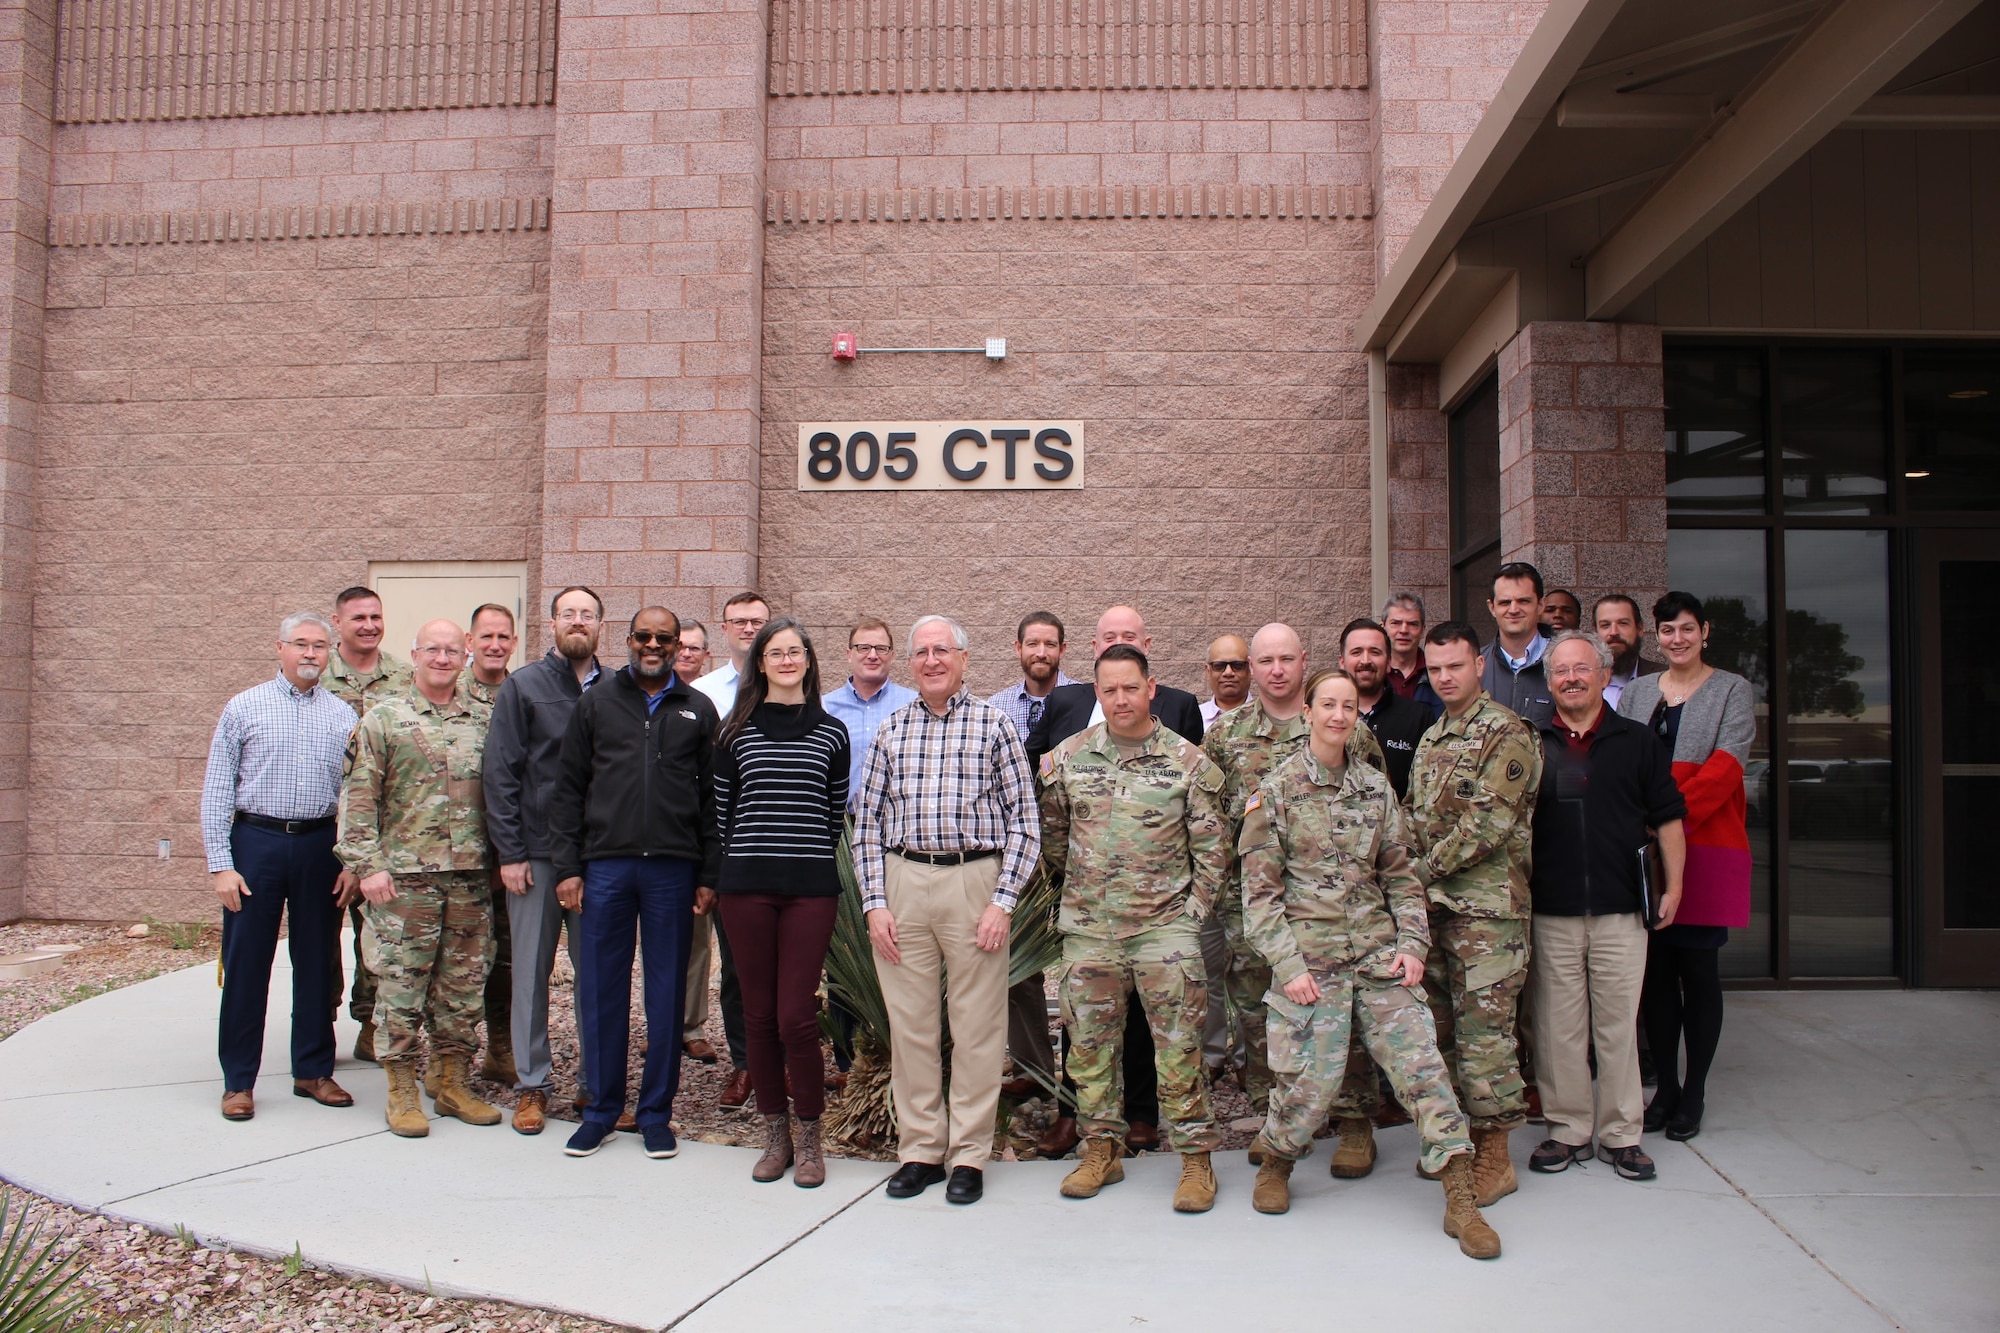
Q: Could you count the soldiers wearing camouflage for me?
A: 7